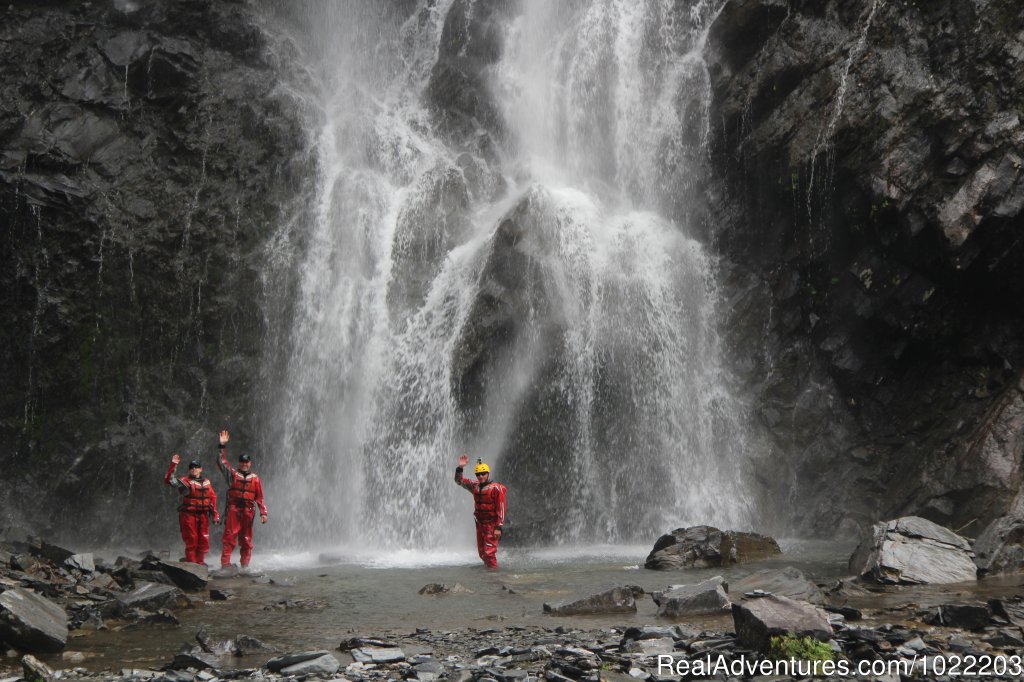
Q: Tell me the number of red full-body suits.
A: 3